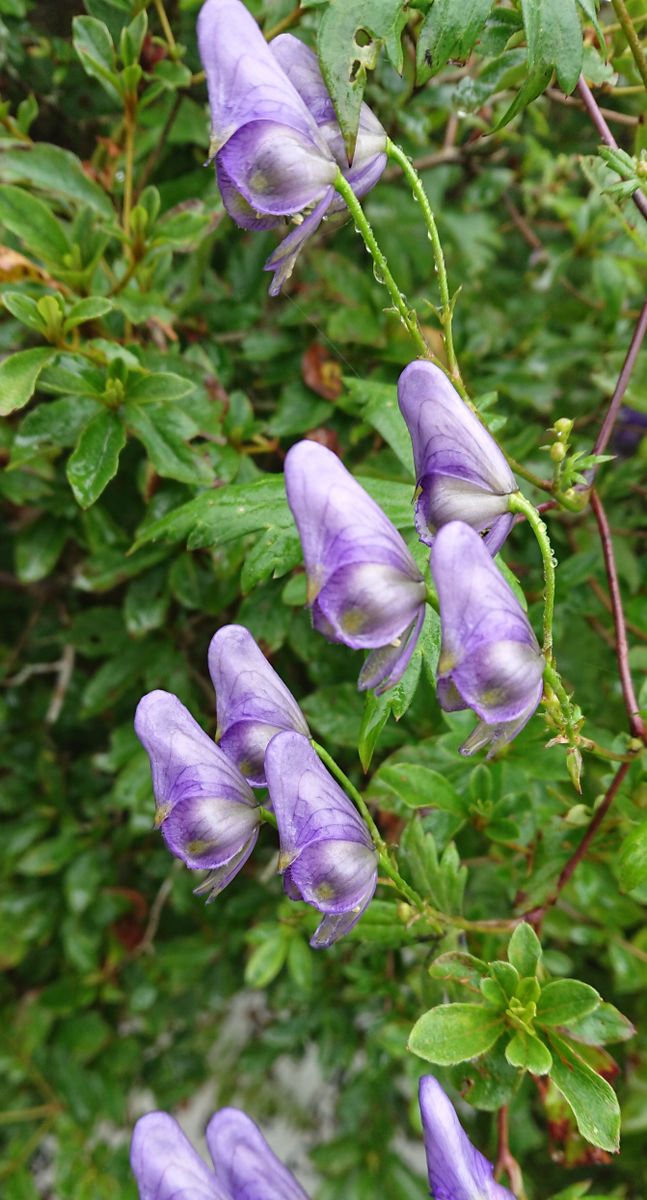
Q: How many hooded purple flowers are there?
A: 11